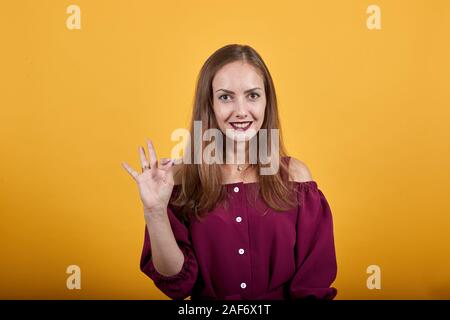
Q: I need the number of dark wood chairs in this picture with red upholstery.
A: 0